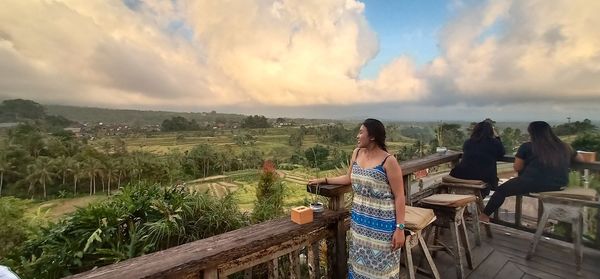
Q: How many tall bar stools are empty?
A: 2